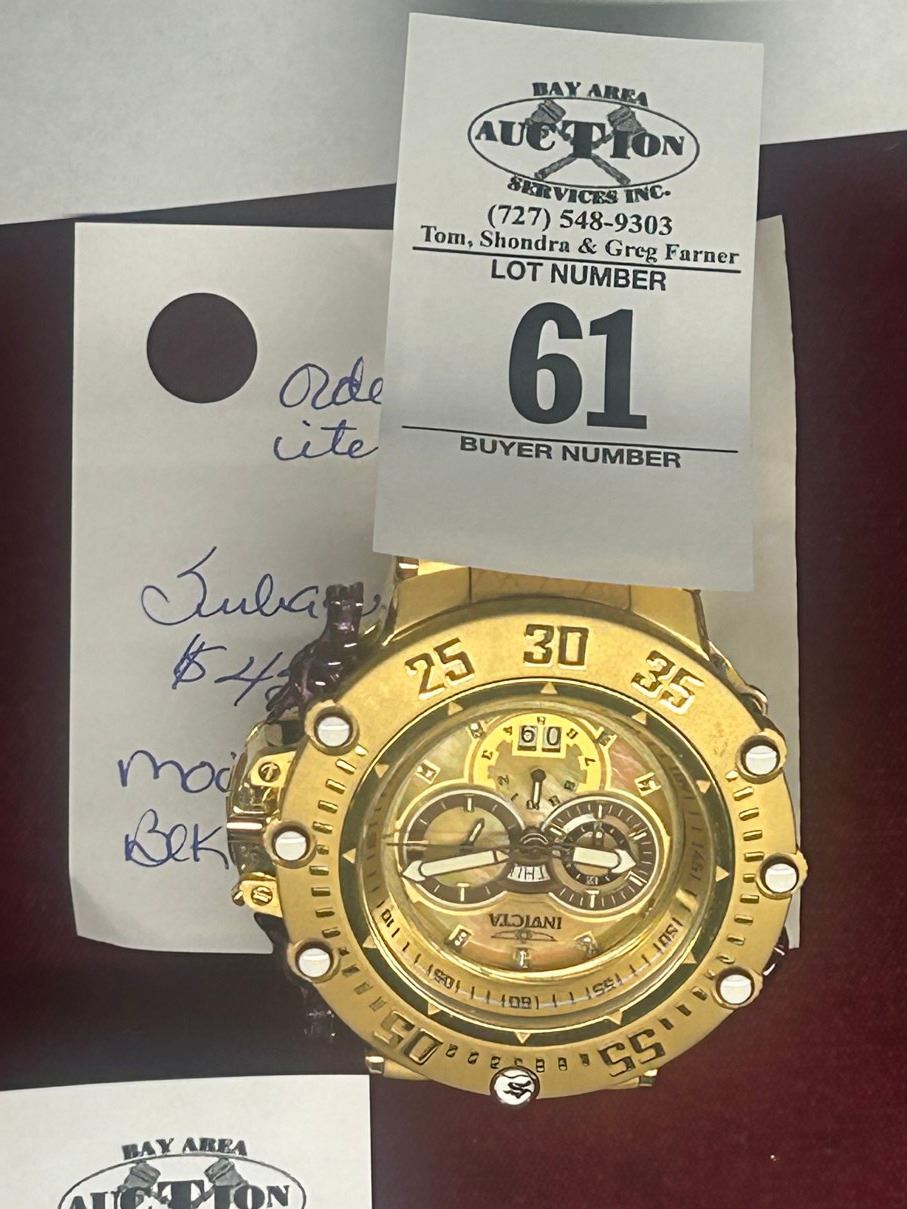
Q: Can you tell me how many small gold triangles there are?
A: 12